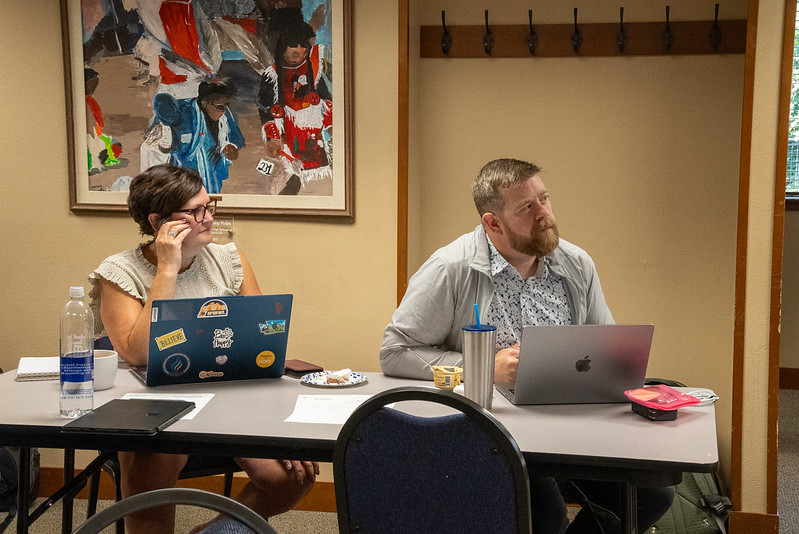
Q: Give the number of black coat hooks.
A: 7